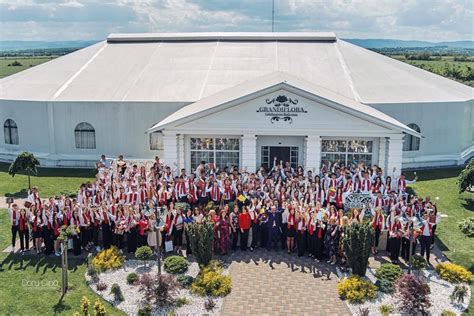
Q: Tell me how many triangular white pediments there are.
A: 1